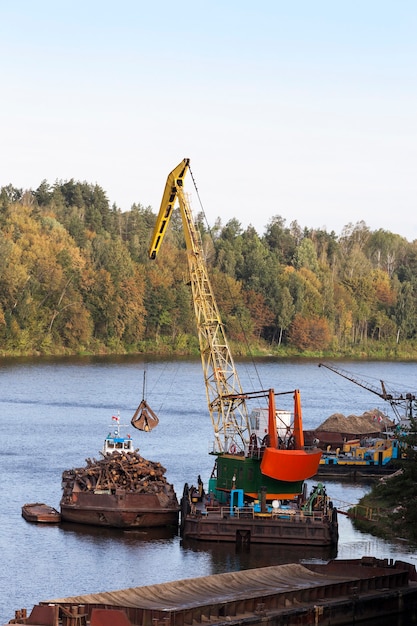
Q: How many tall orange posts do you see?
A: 2